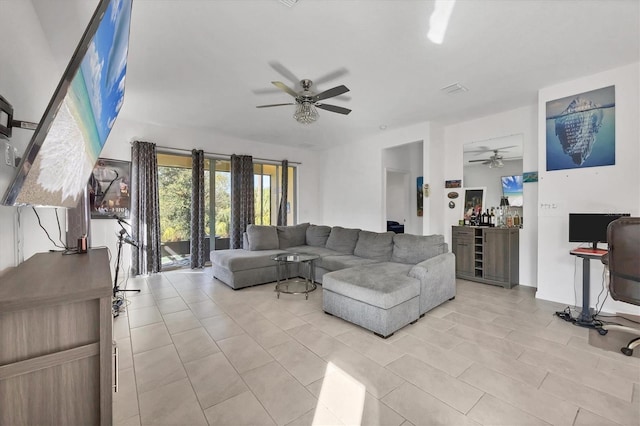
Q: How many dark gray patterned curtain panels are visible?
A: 4